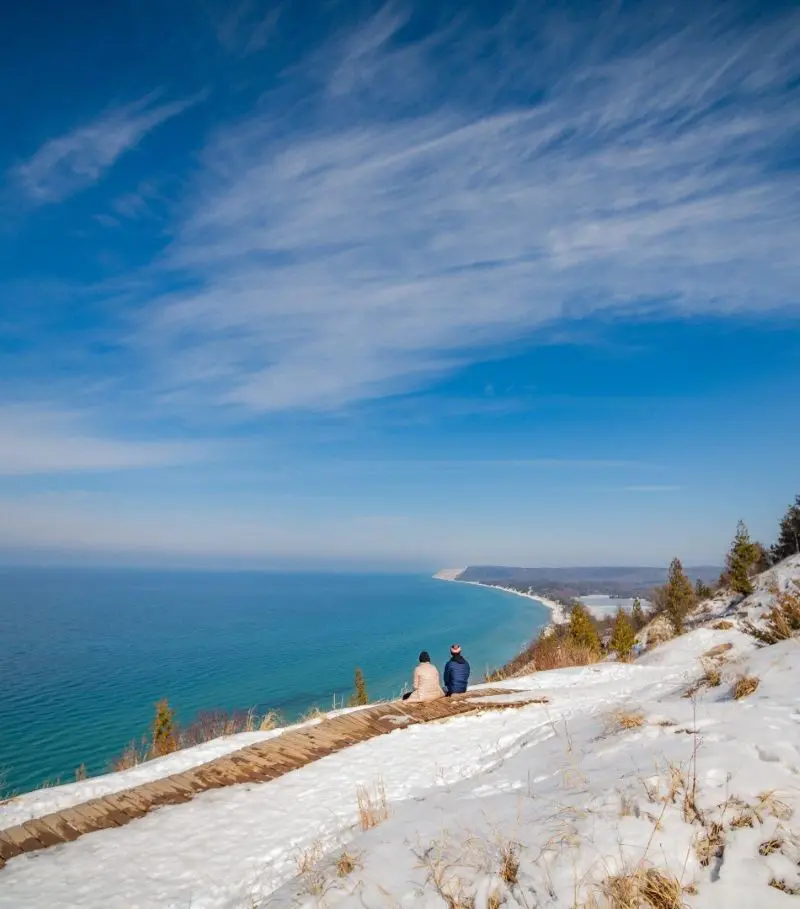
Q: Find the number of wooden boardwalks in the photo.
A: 1